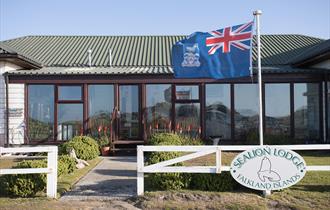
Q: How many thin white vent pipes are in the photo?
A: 2